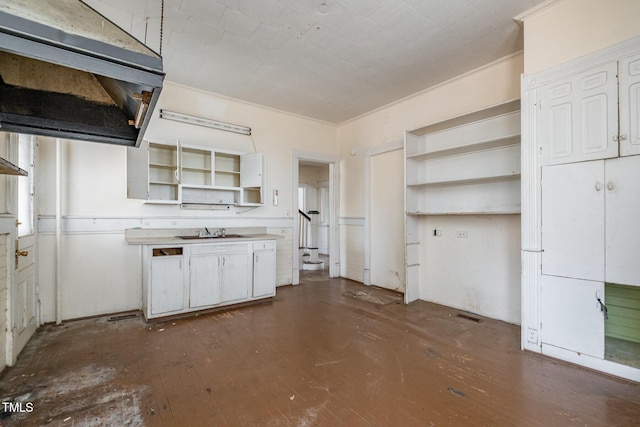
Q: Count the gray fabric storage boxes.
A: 0